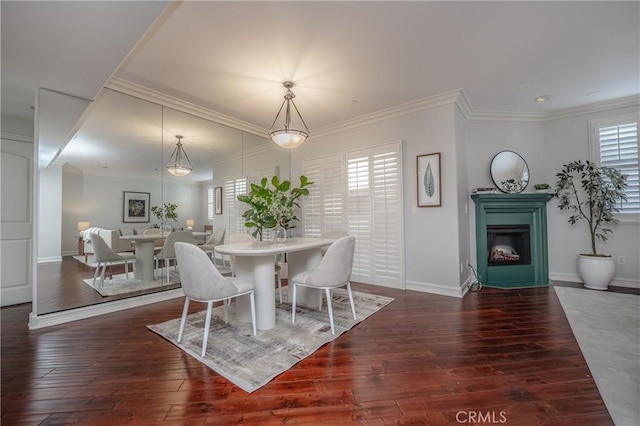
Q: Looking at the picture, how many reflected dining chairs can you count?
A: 4